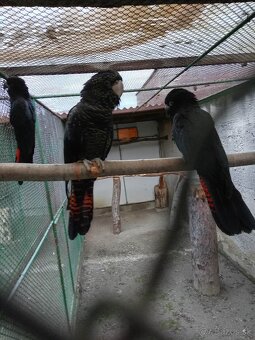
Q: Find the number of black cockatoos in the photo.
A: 3